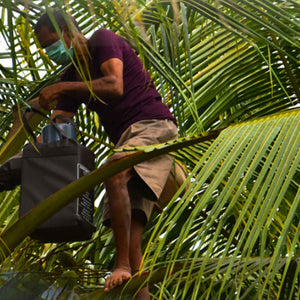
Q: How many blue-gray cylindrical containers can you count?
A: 1